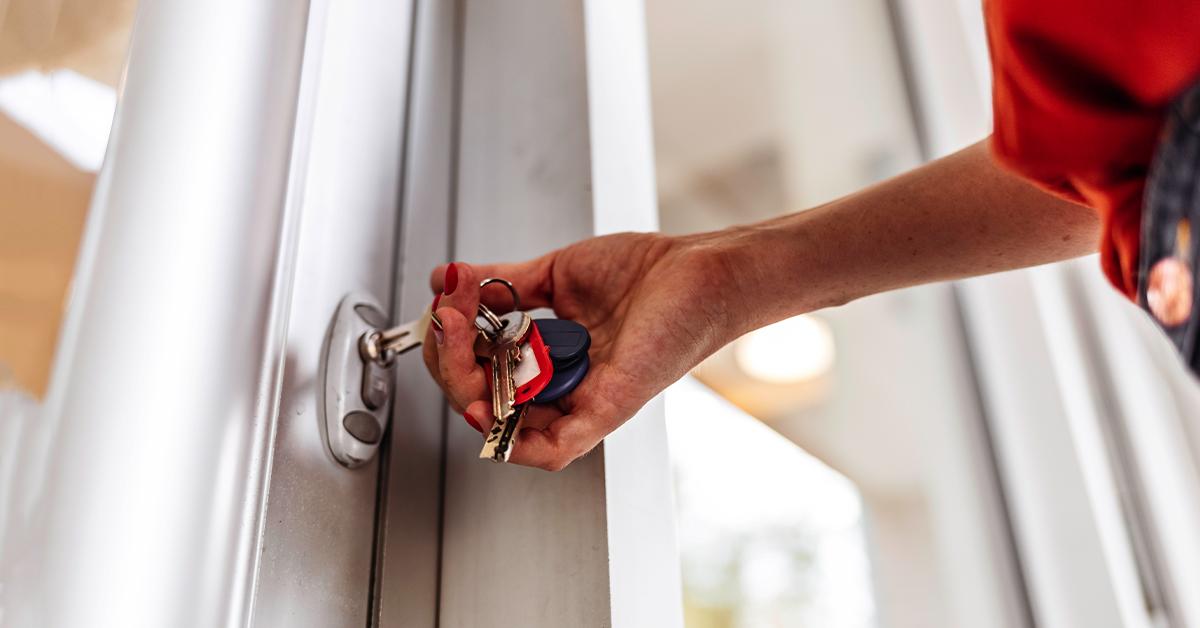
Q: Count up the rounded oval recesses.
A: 2